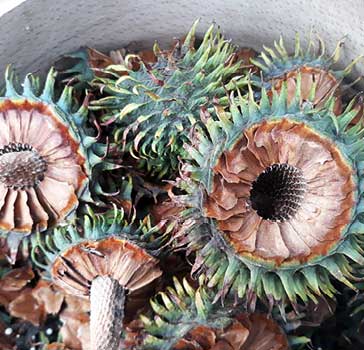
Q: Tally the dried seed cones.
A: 6